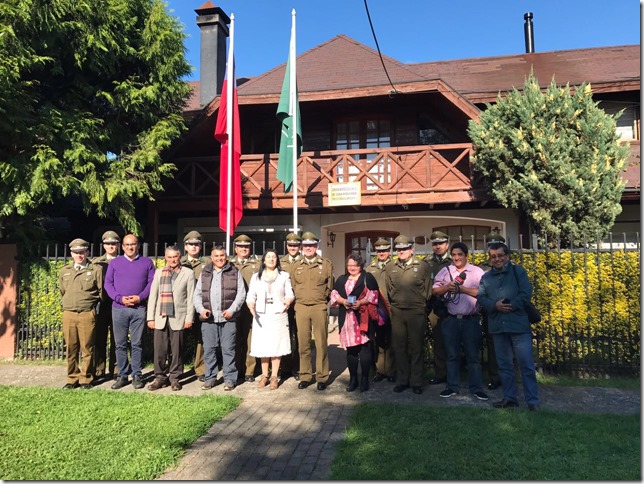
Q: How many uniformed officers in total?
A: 10